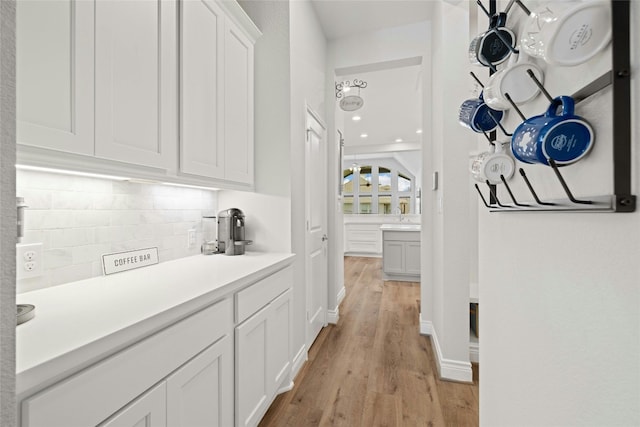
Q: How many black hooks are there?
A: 14